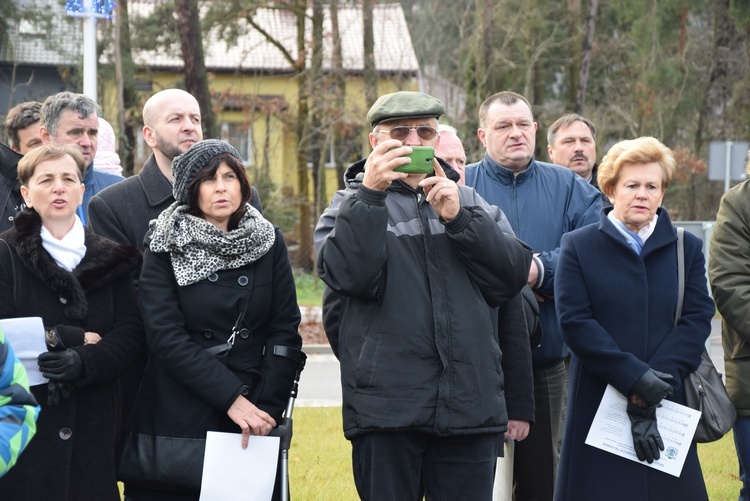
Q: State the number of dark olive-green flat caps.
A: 1